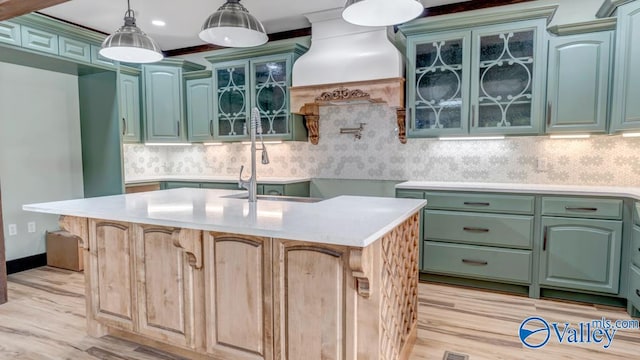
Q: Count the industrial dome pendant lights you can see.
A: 3